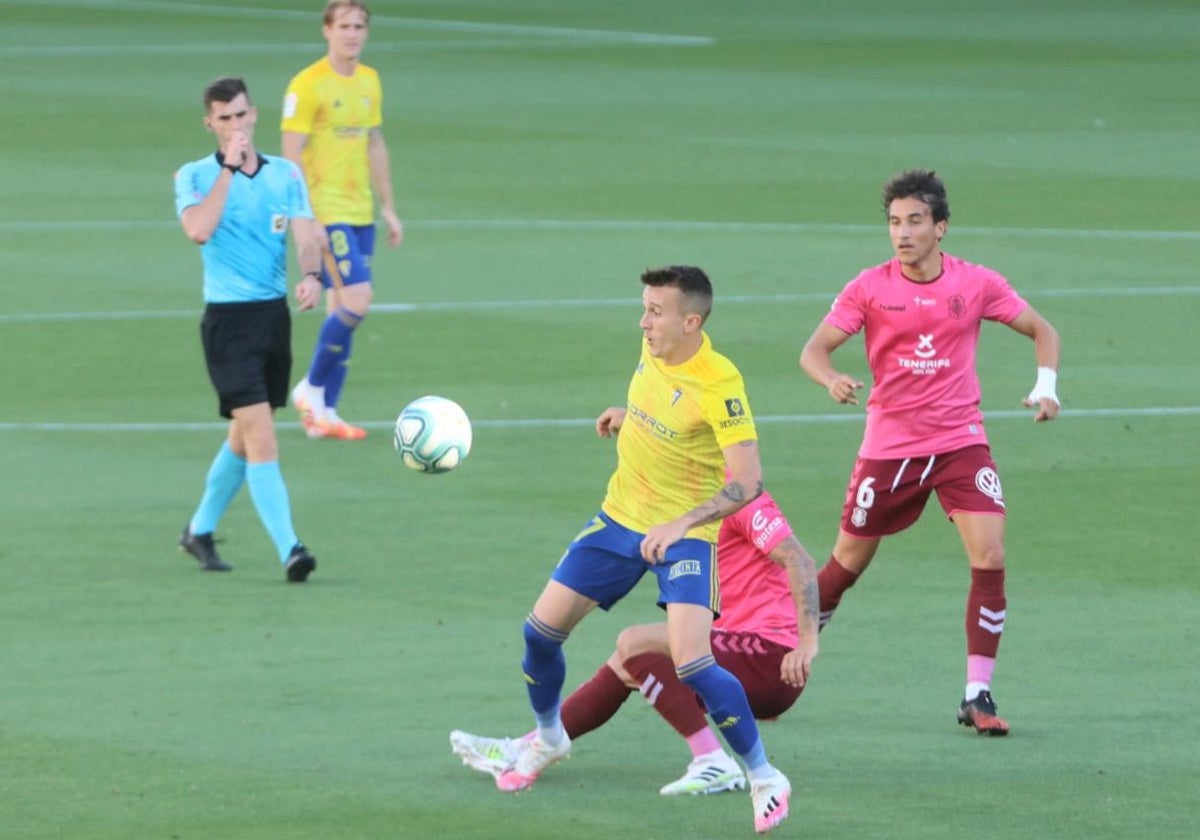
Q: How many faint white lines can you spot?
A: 5